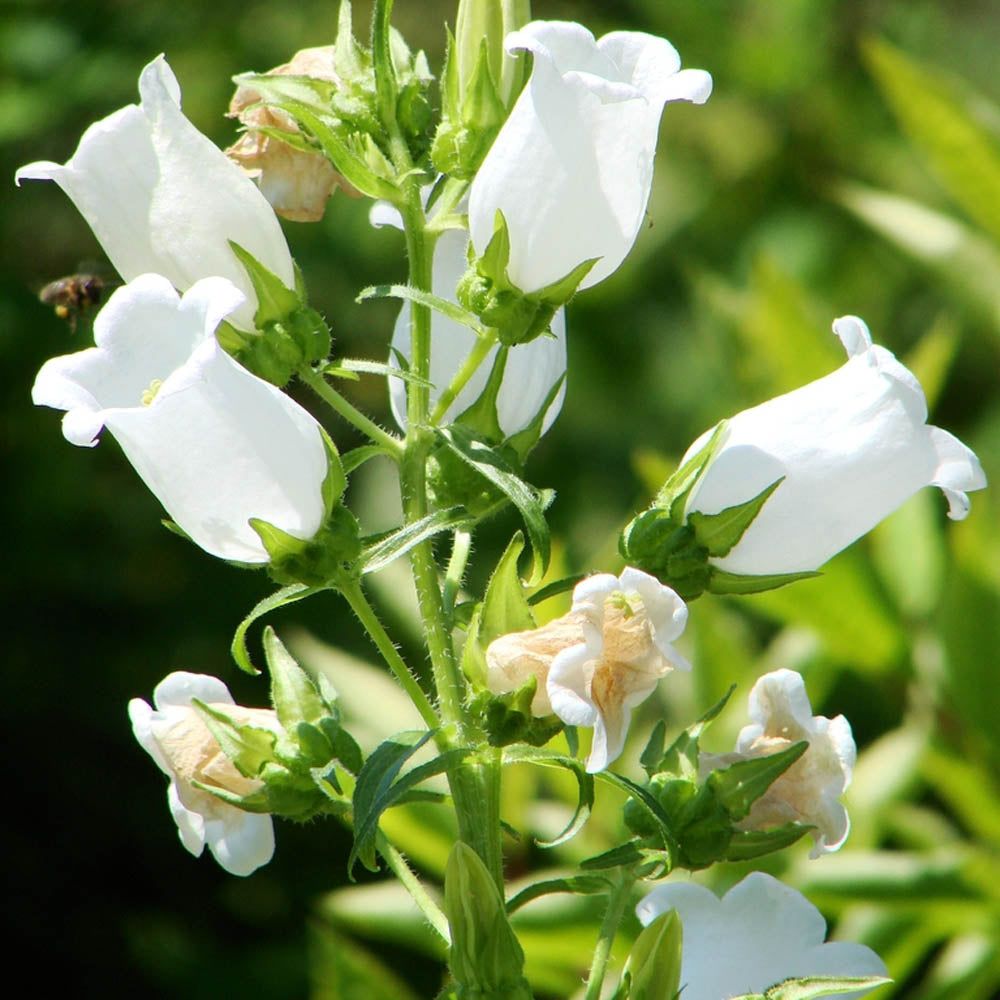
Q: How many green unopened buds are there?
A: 3